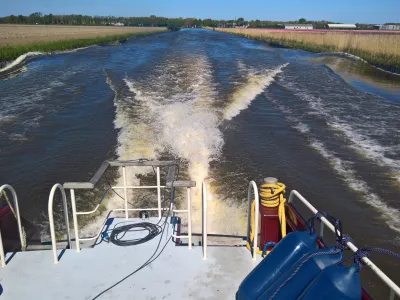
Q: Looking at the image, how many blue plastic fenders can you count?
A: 3